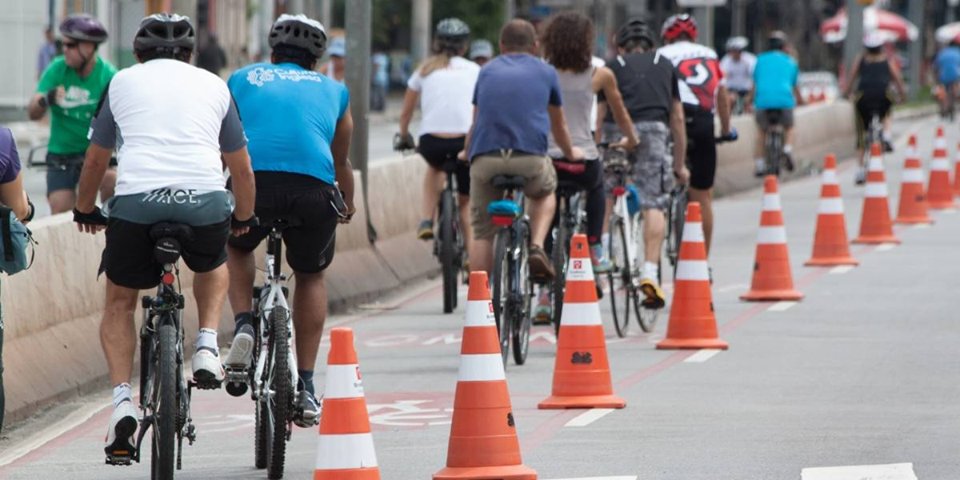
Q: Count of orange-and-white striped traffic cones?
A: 10